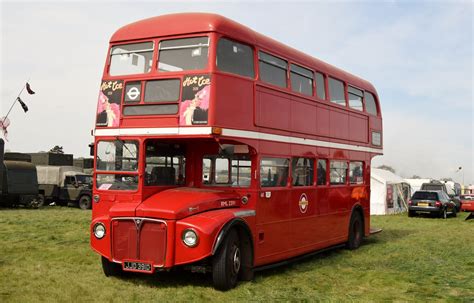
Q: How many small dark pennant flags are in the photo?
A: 2